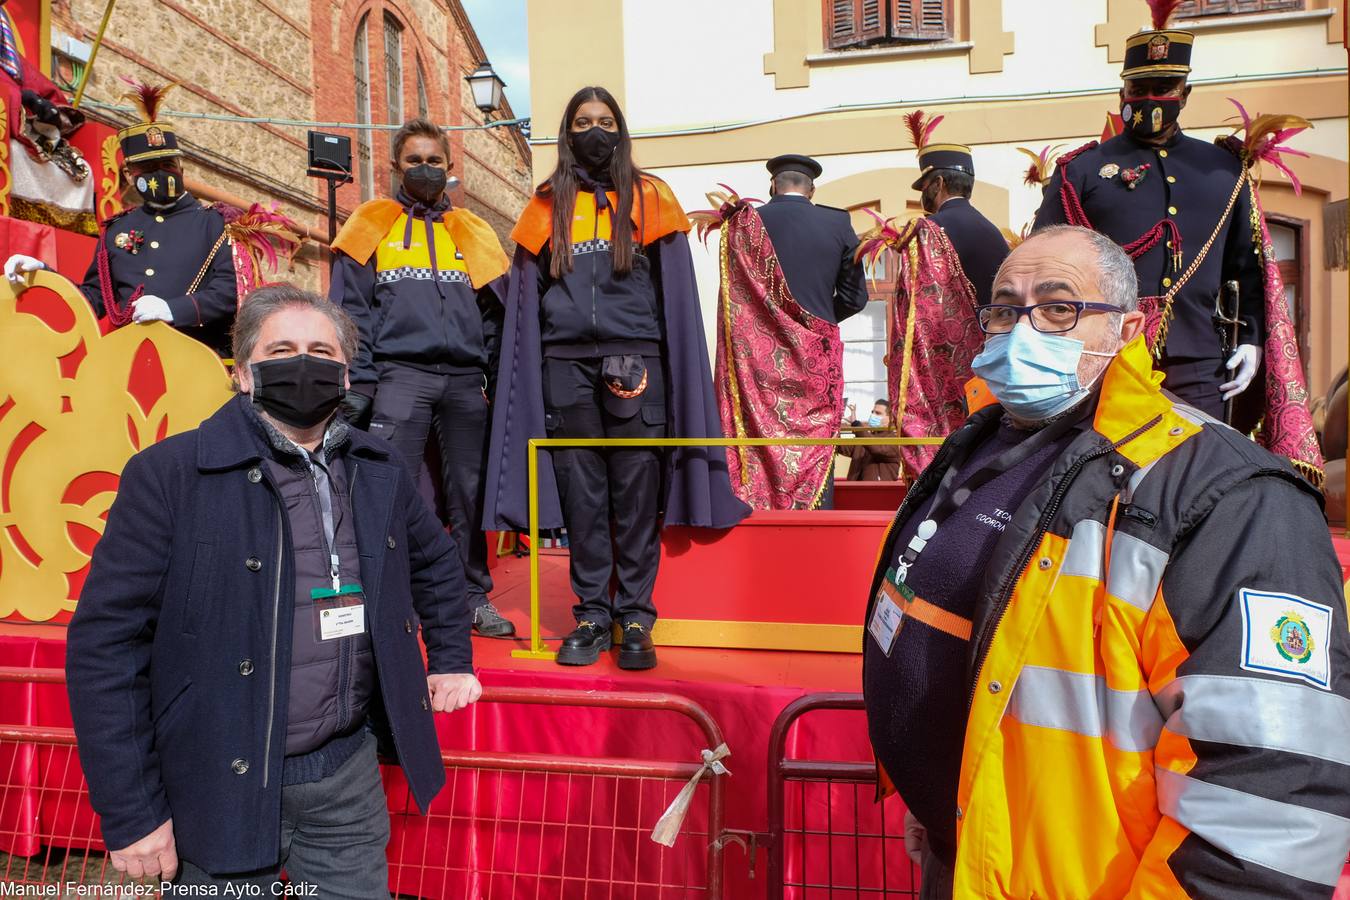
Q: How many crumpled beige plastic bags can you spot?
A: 1